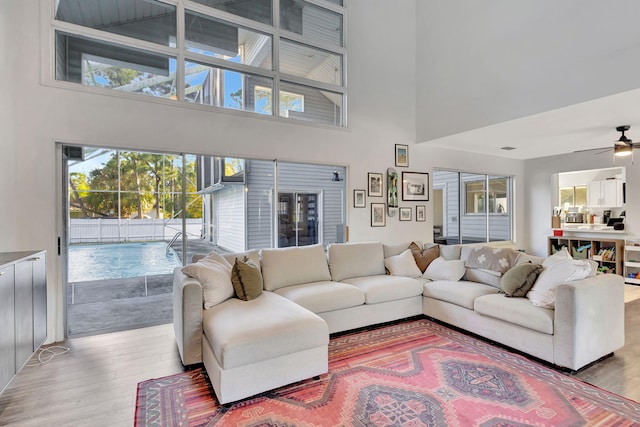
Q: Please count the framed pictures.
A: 7